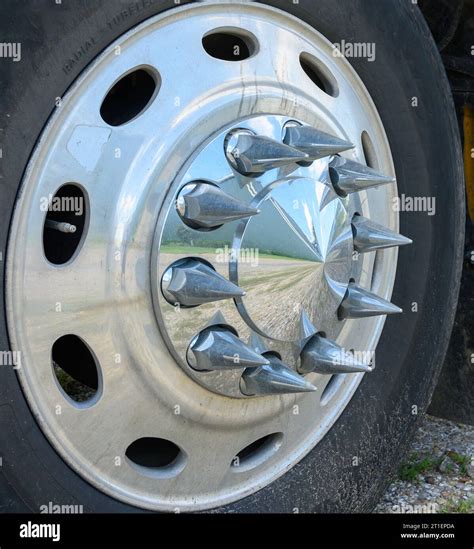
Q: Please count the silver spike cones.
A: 10